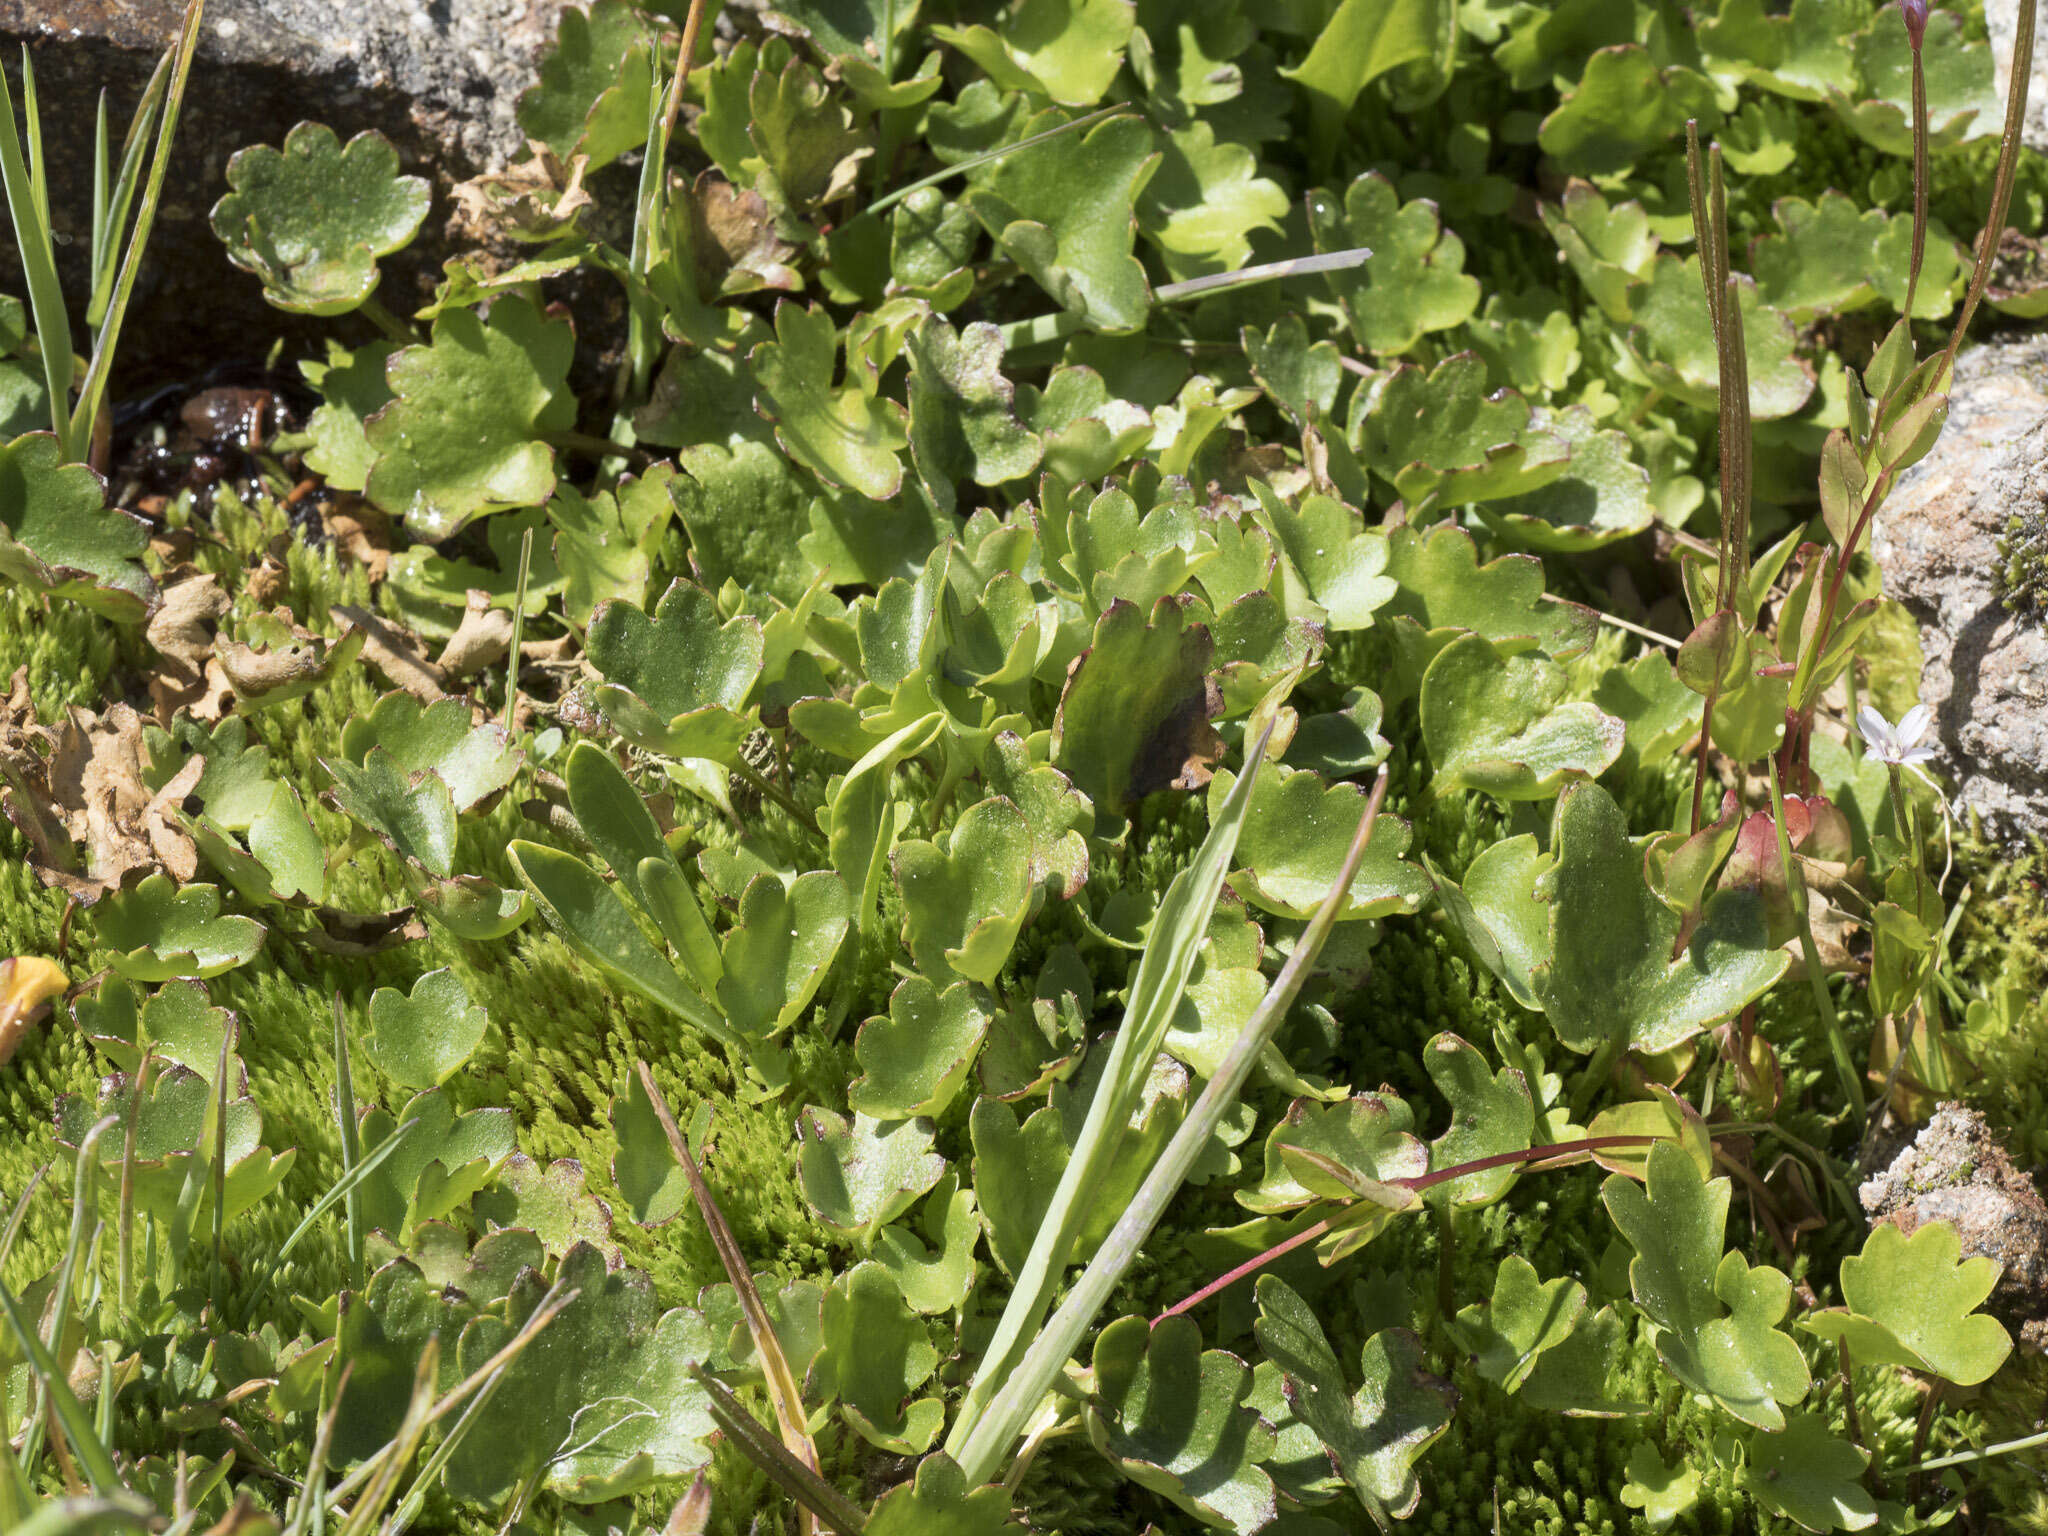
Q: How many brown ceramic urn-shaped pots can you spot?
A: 0